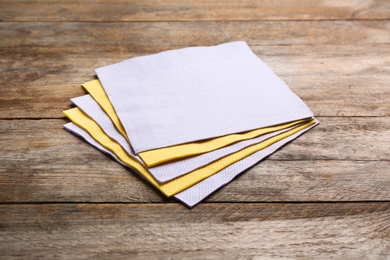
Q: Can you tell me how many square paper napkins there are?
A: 5